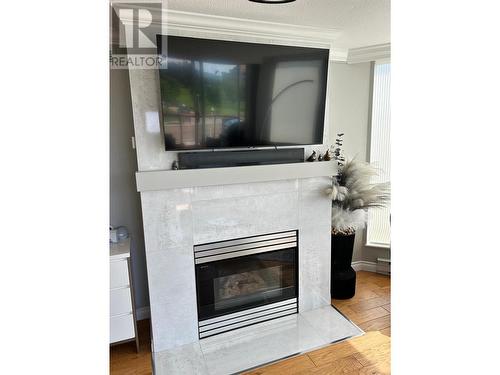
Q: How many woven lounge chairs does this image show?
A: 0